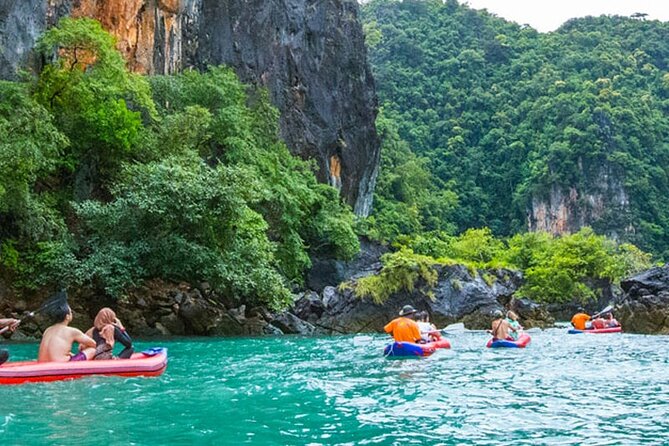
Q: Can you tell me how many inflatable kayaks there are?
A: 4